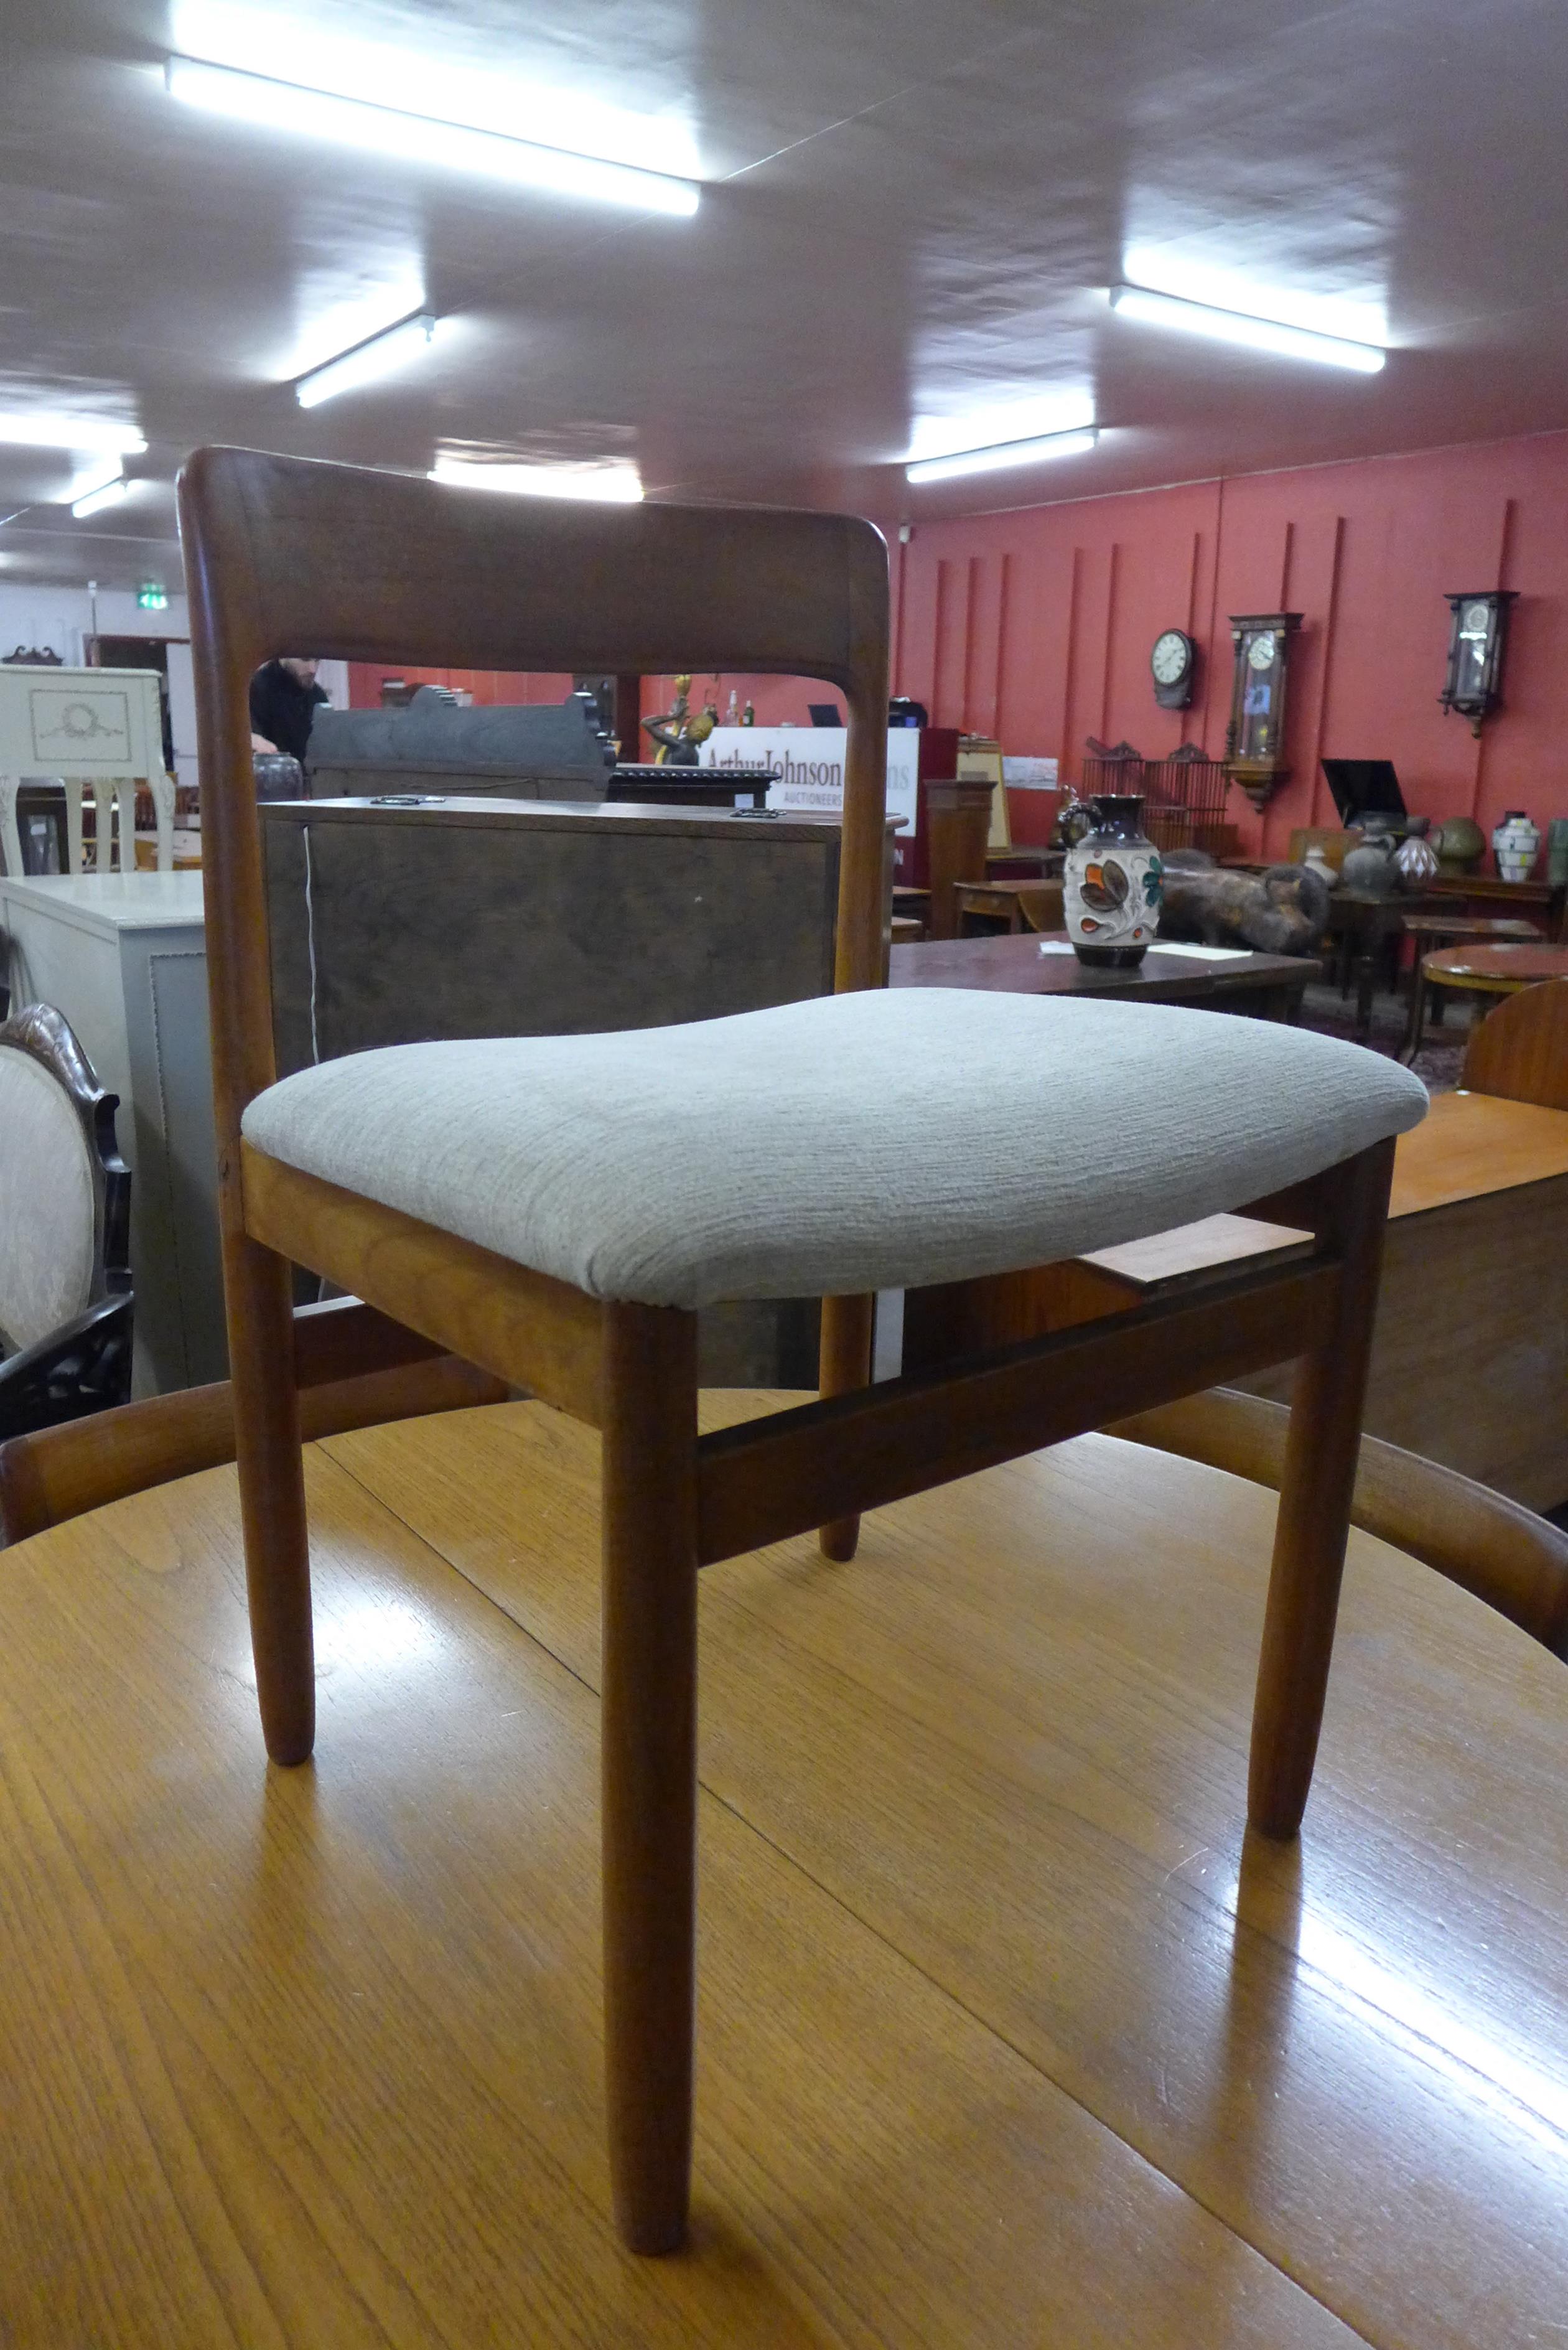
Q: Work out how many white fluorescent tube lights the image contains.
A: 7